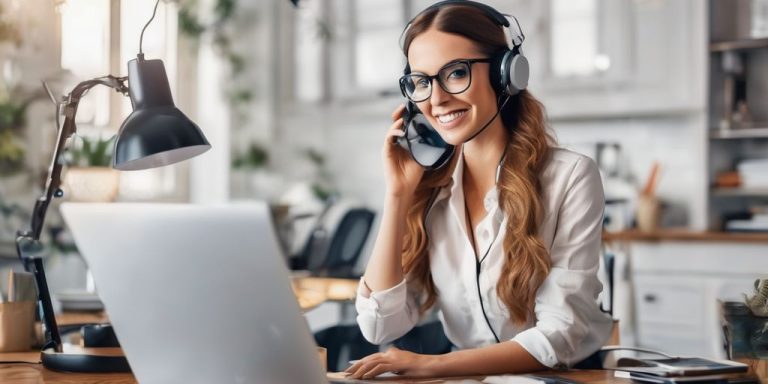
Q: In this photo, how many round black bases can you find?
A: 1